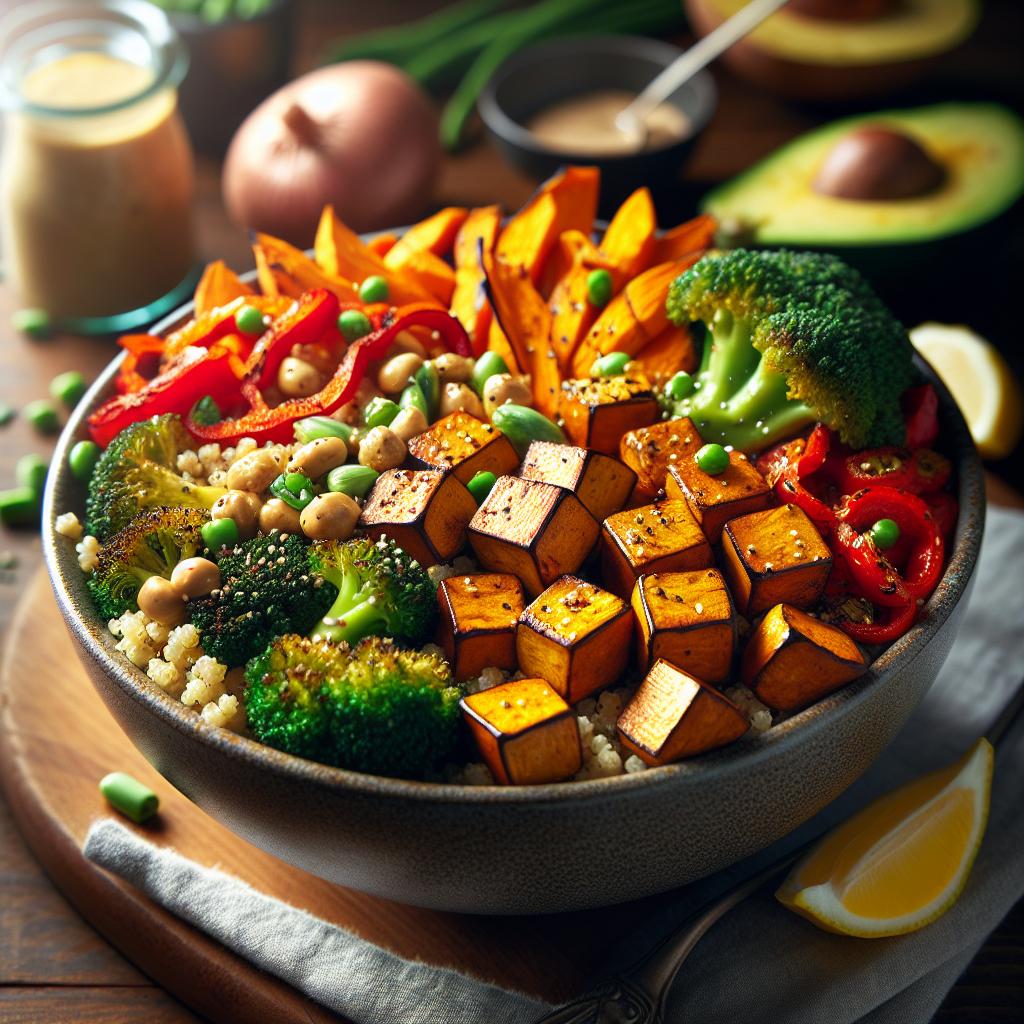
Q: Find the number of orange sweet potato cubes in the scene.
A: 15